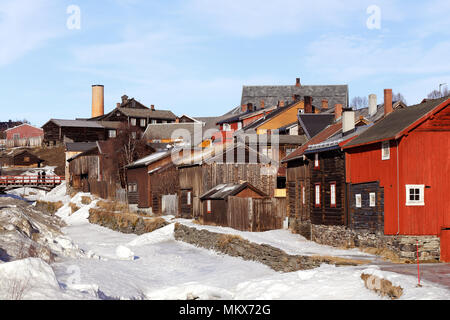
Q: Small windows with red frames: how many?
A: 6